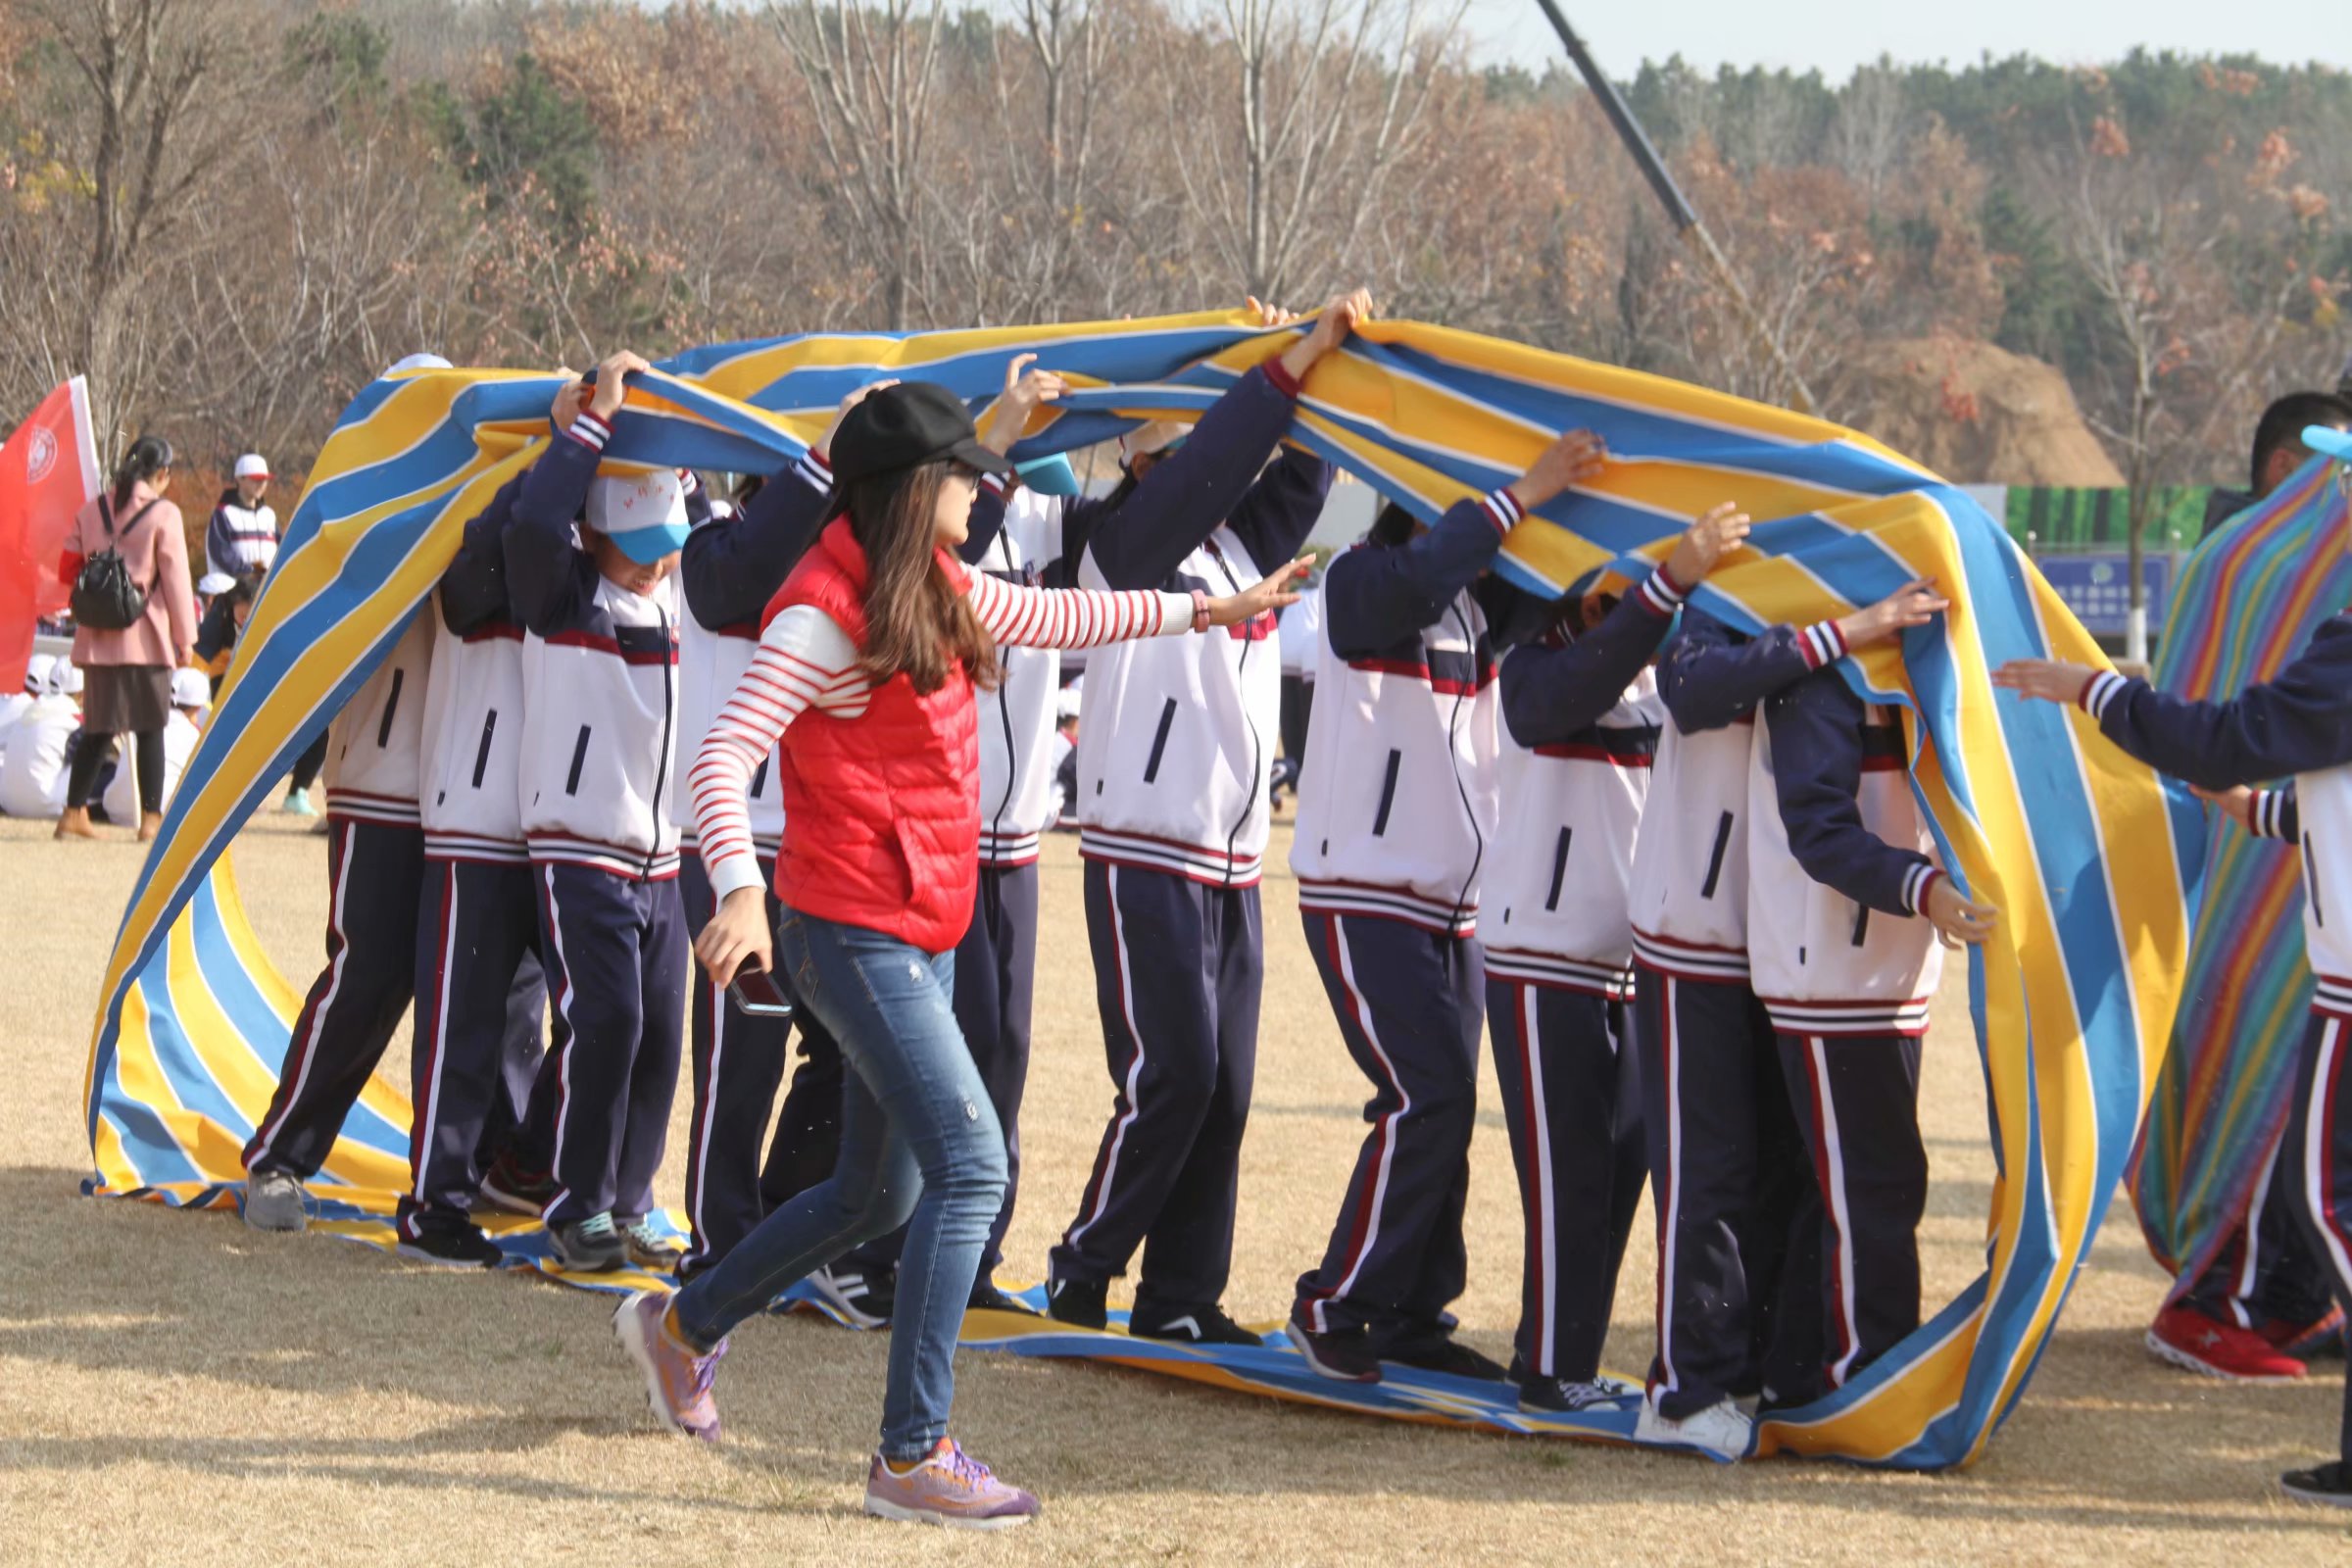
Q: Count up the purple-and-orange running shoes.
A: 2